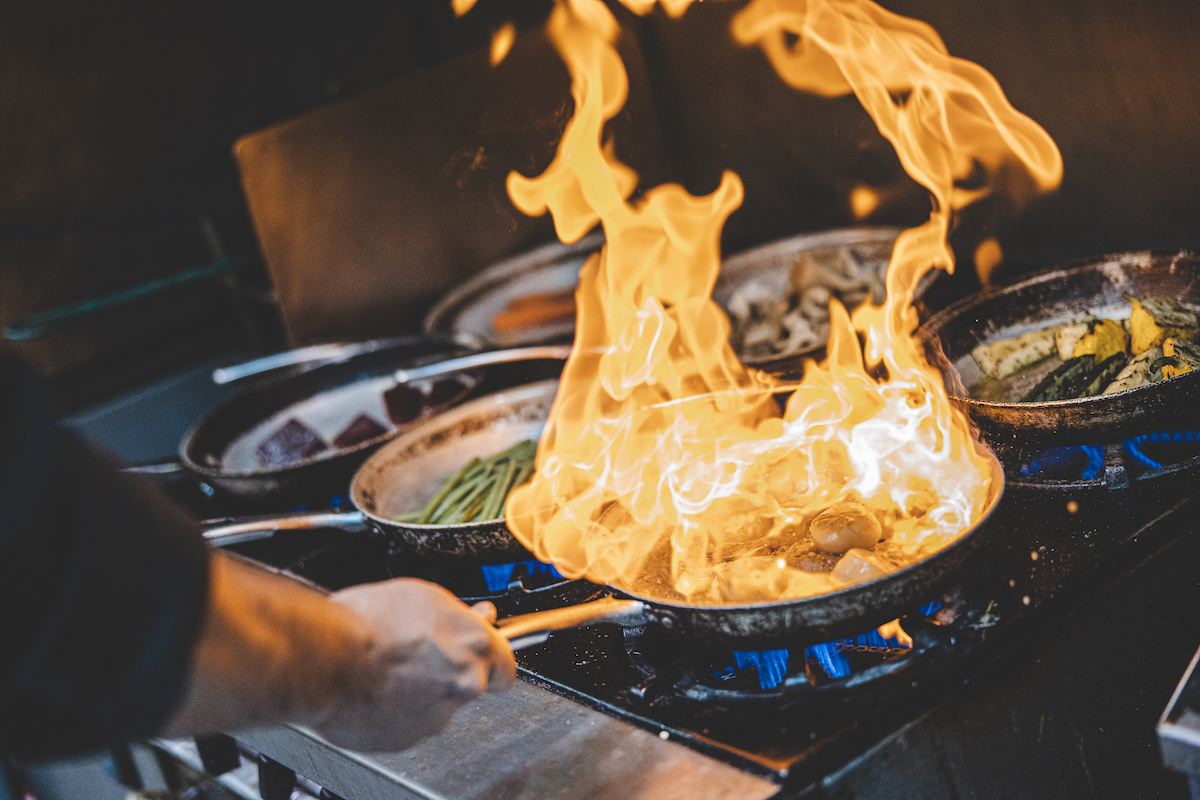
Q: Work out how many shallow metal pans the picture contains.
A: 6